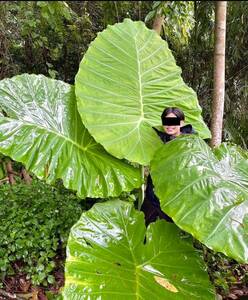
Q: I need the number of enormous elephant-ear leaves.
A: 4